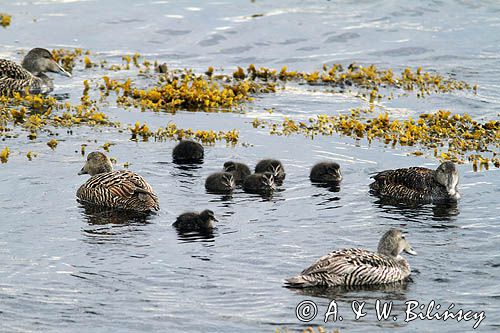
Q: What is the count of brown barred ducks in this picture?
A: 4